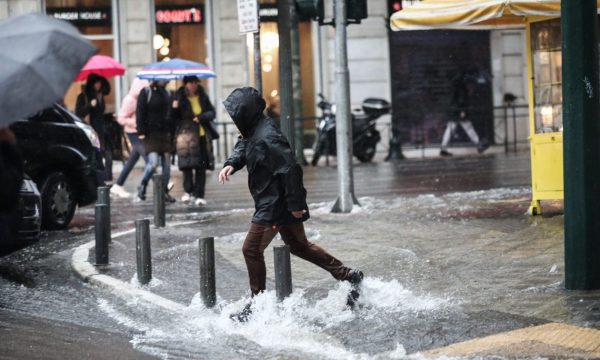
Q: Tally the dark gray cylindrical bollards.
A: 6